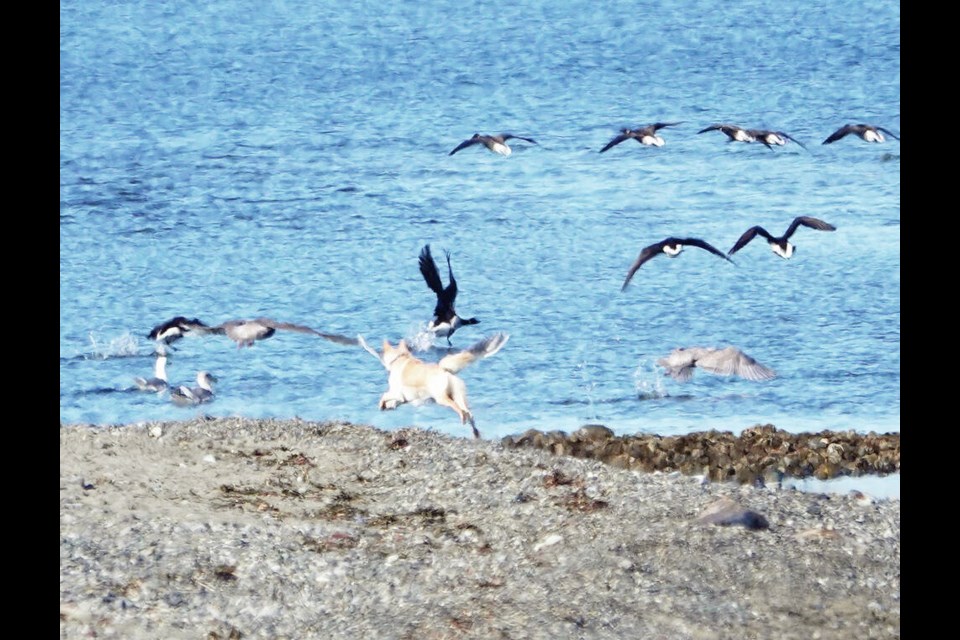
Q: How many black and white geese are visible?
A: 9